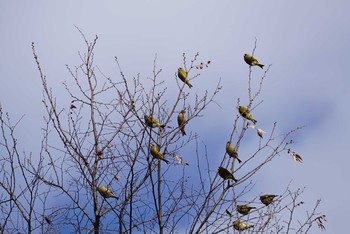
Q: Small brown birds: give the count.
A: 12